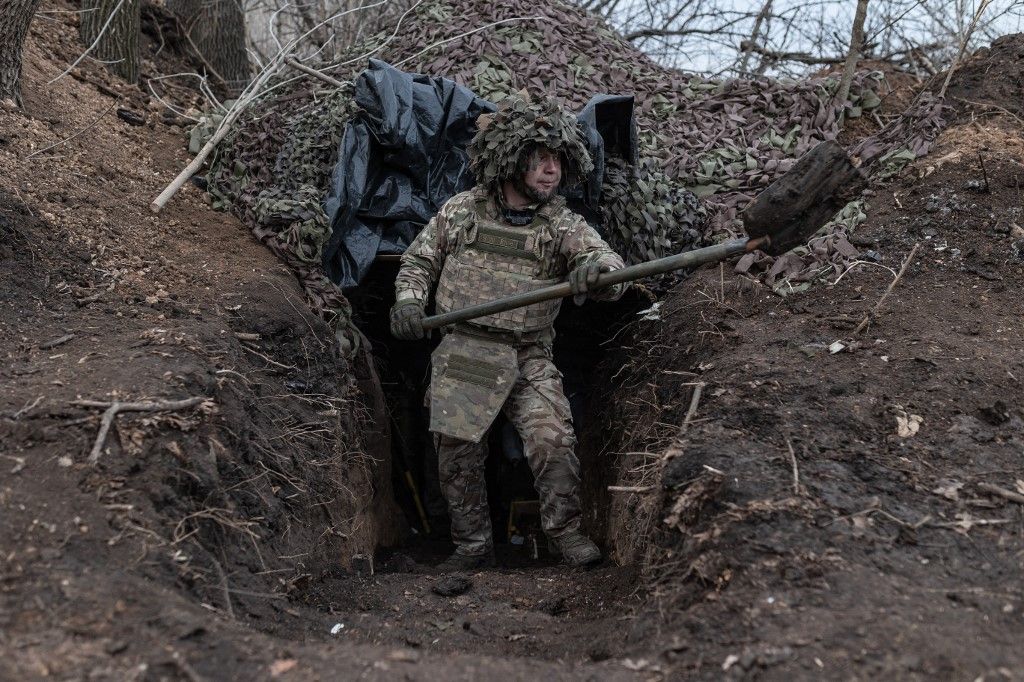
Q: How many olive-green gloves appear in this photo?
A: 2